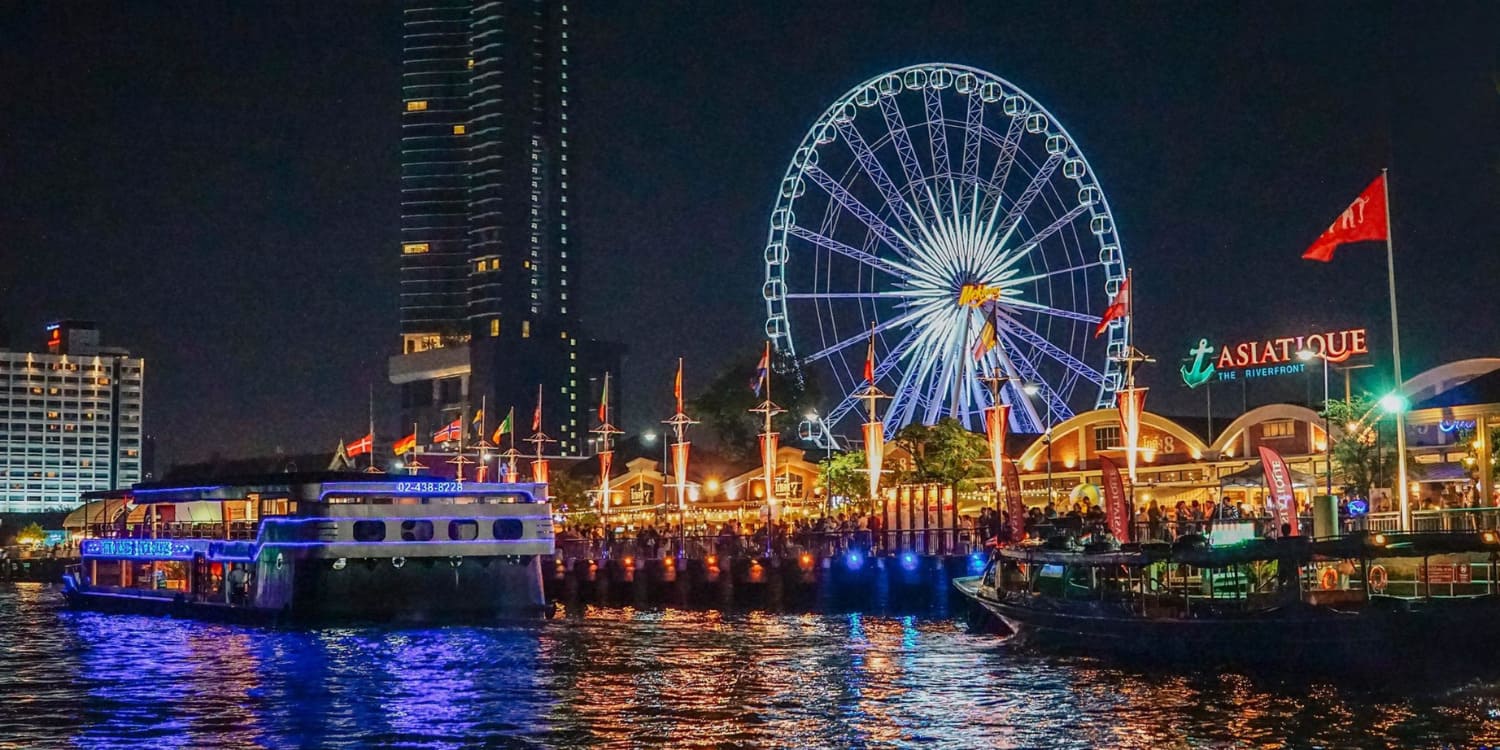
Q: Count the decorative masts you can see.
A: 12